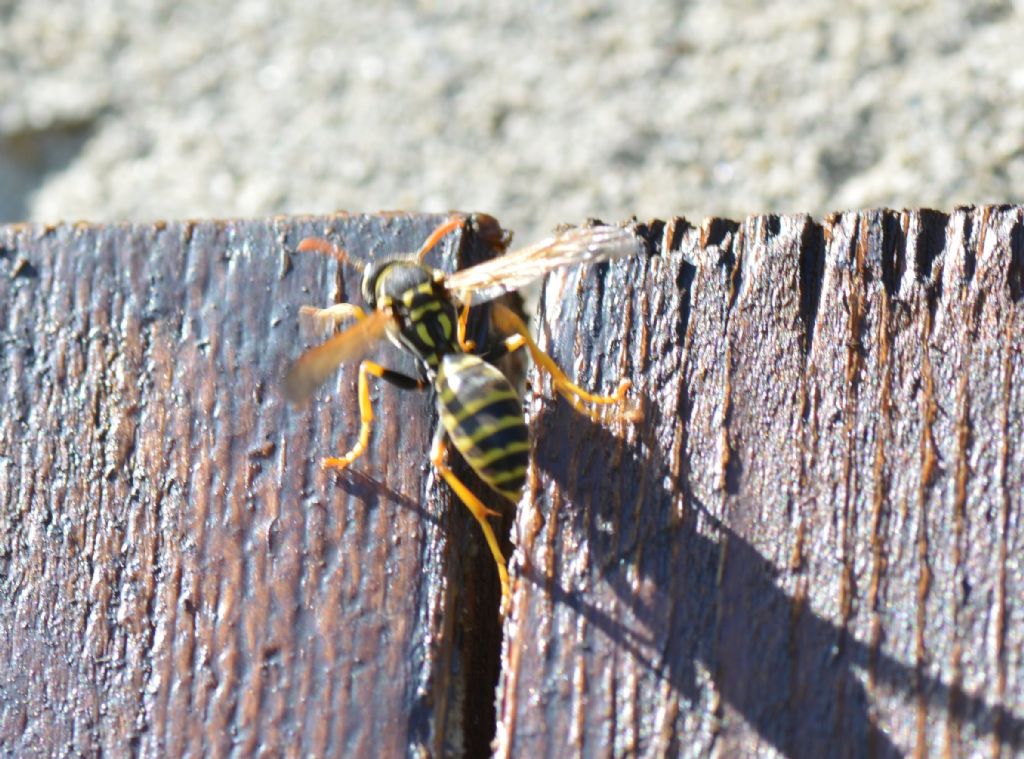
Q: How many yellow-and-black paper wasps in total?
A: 1